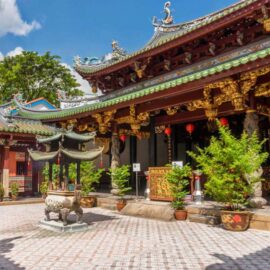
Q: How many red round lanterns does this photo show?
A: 4